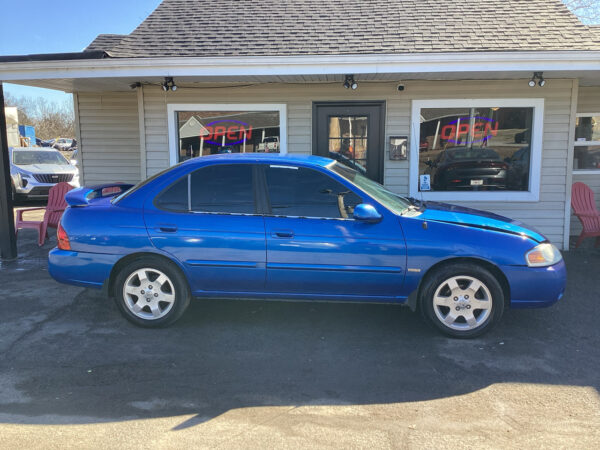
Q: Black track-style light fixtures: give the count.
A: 3